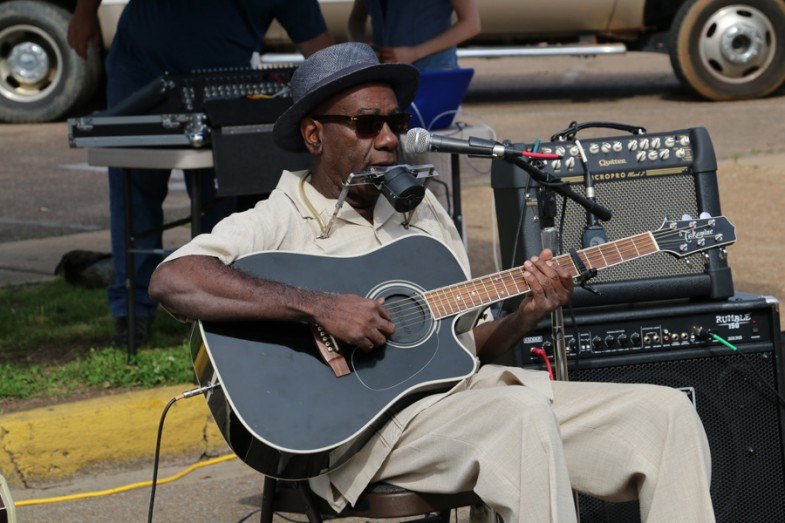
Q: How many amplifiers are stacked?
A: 2